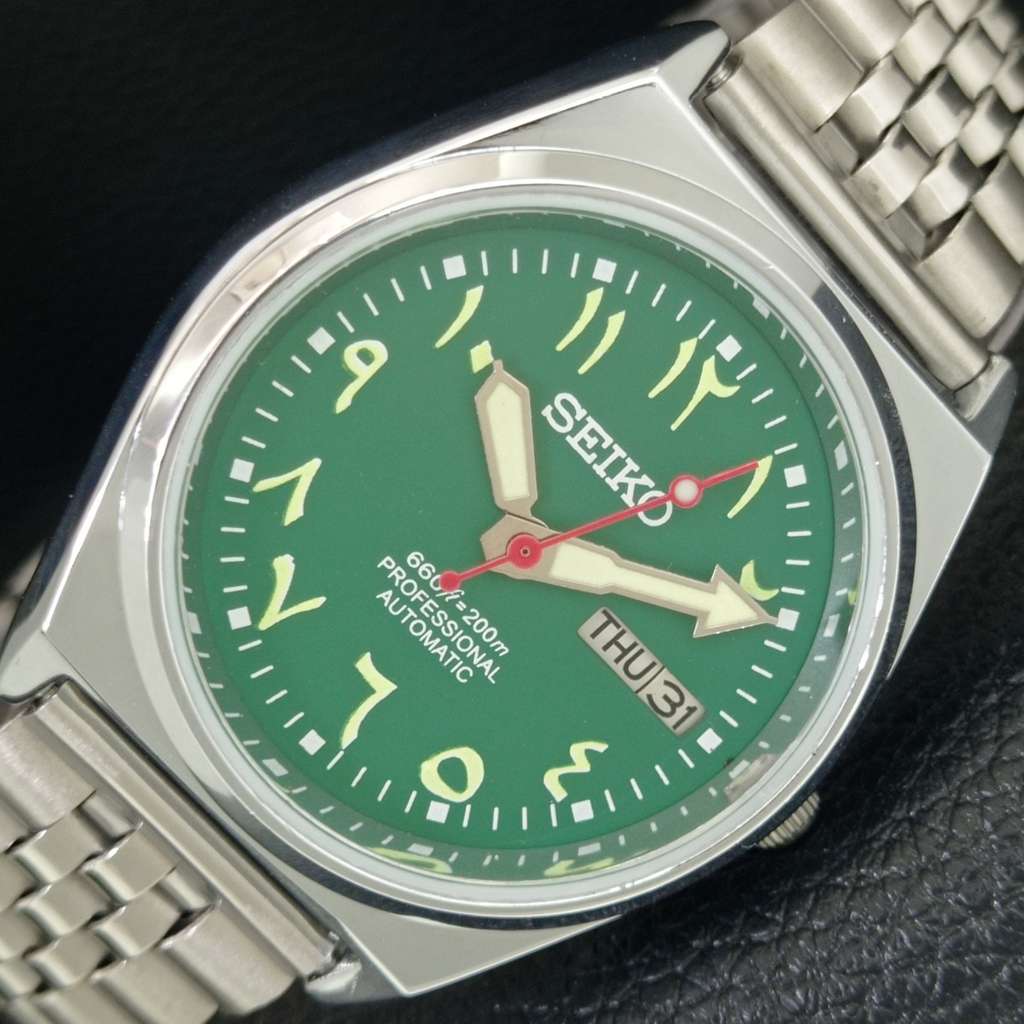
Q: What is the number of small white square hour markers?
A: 12